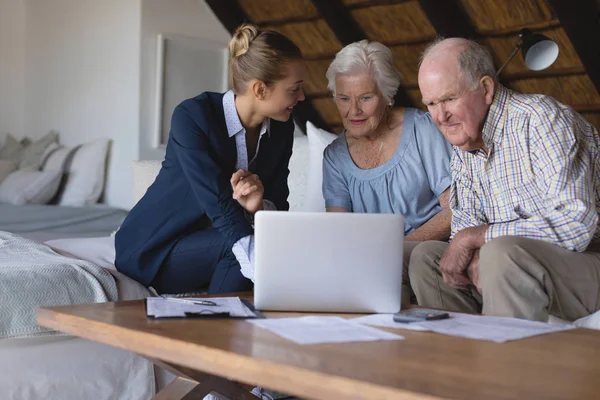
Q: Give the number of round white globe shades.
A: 0